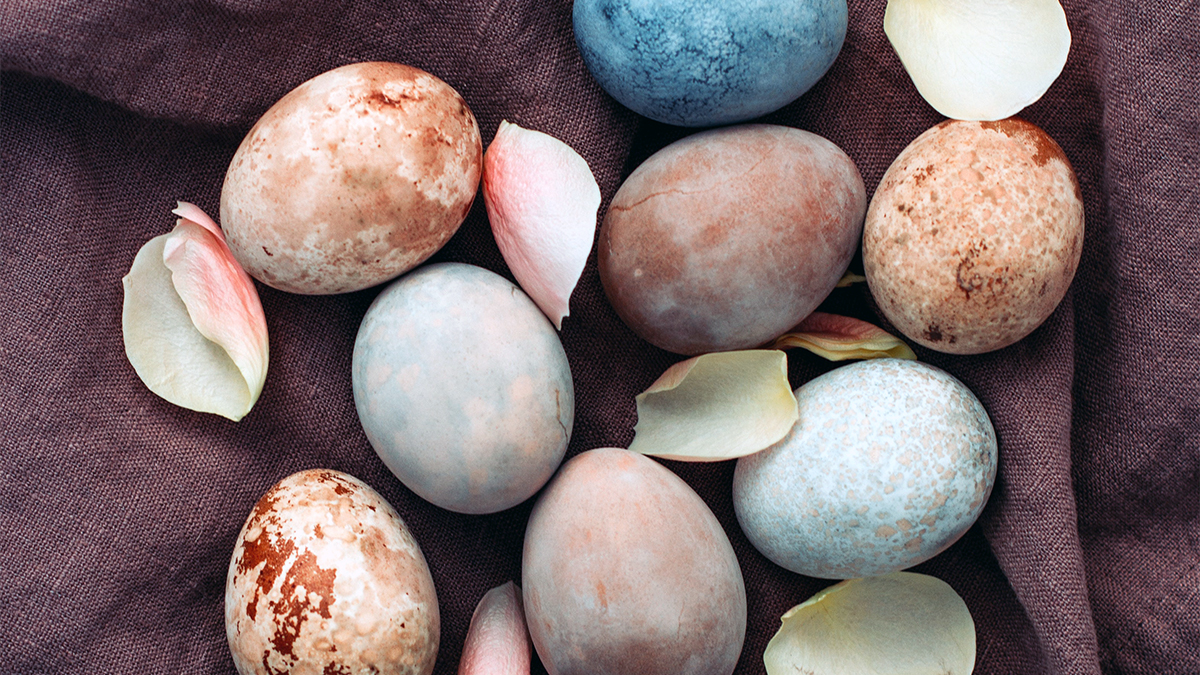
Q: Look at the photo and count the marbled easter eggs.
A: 8